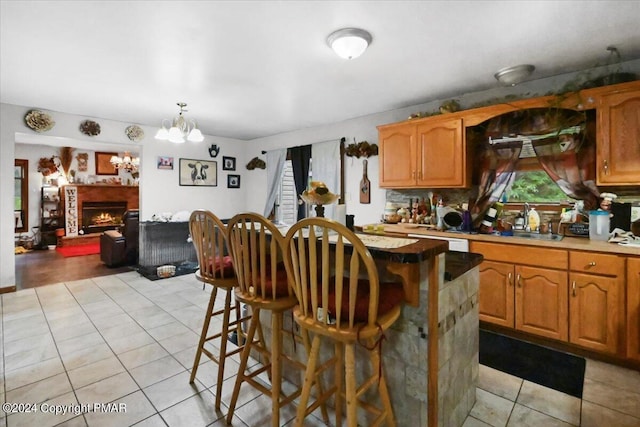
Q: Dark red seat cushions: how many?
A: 3